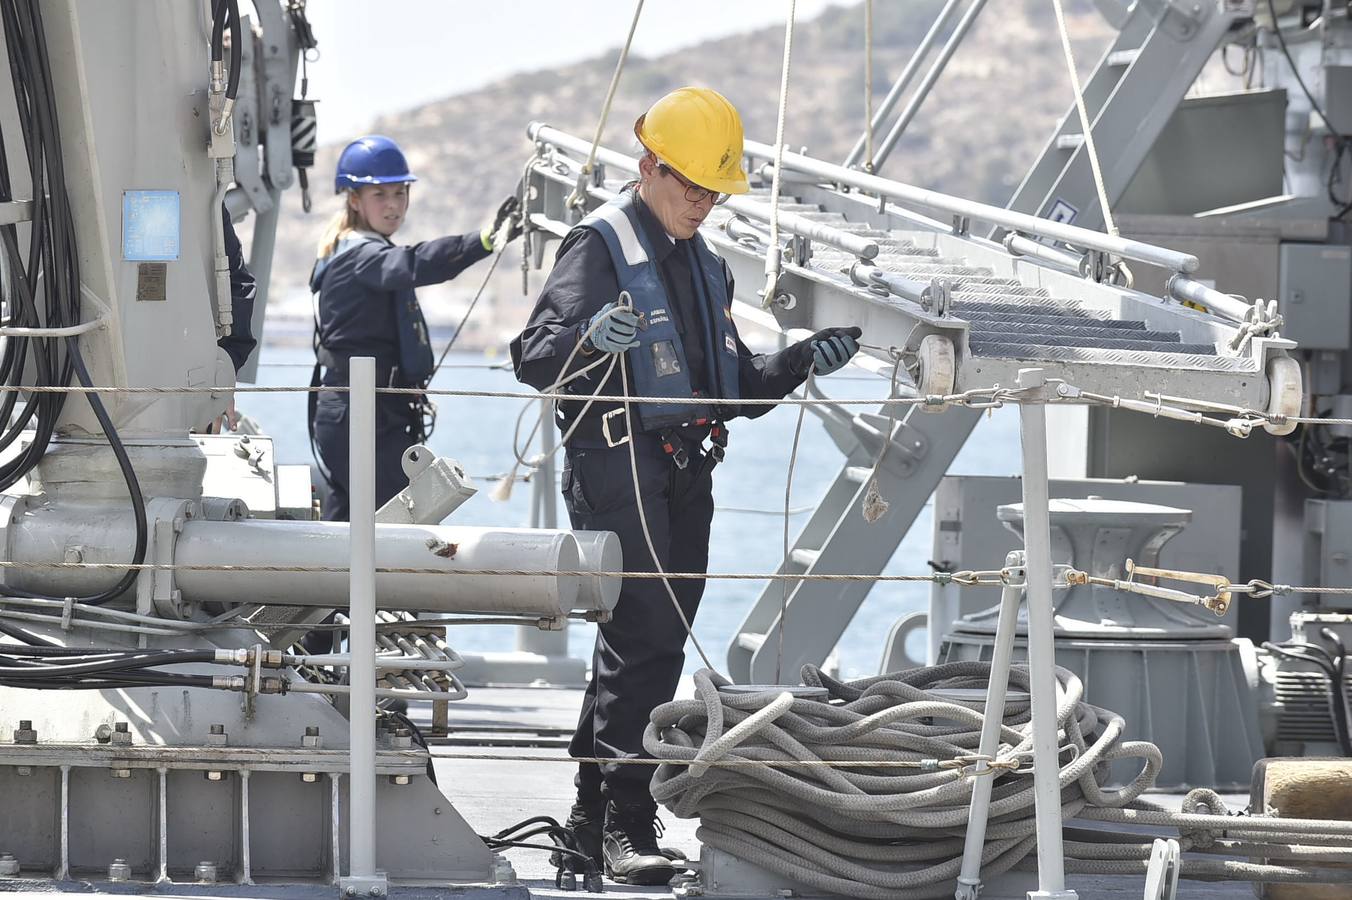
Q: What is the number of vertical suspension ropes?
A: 4